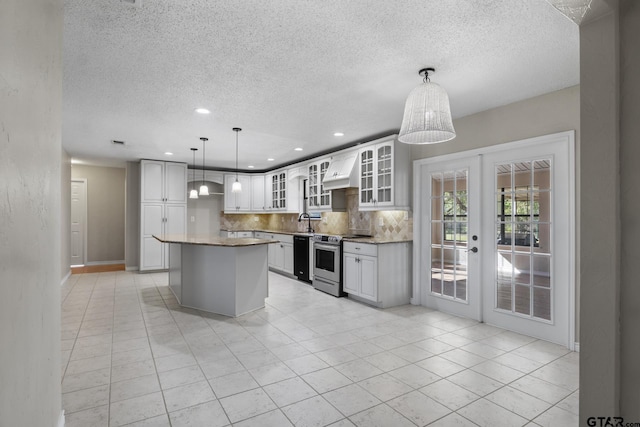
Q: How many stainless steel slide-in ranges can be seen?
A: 1